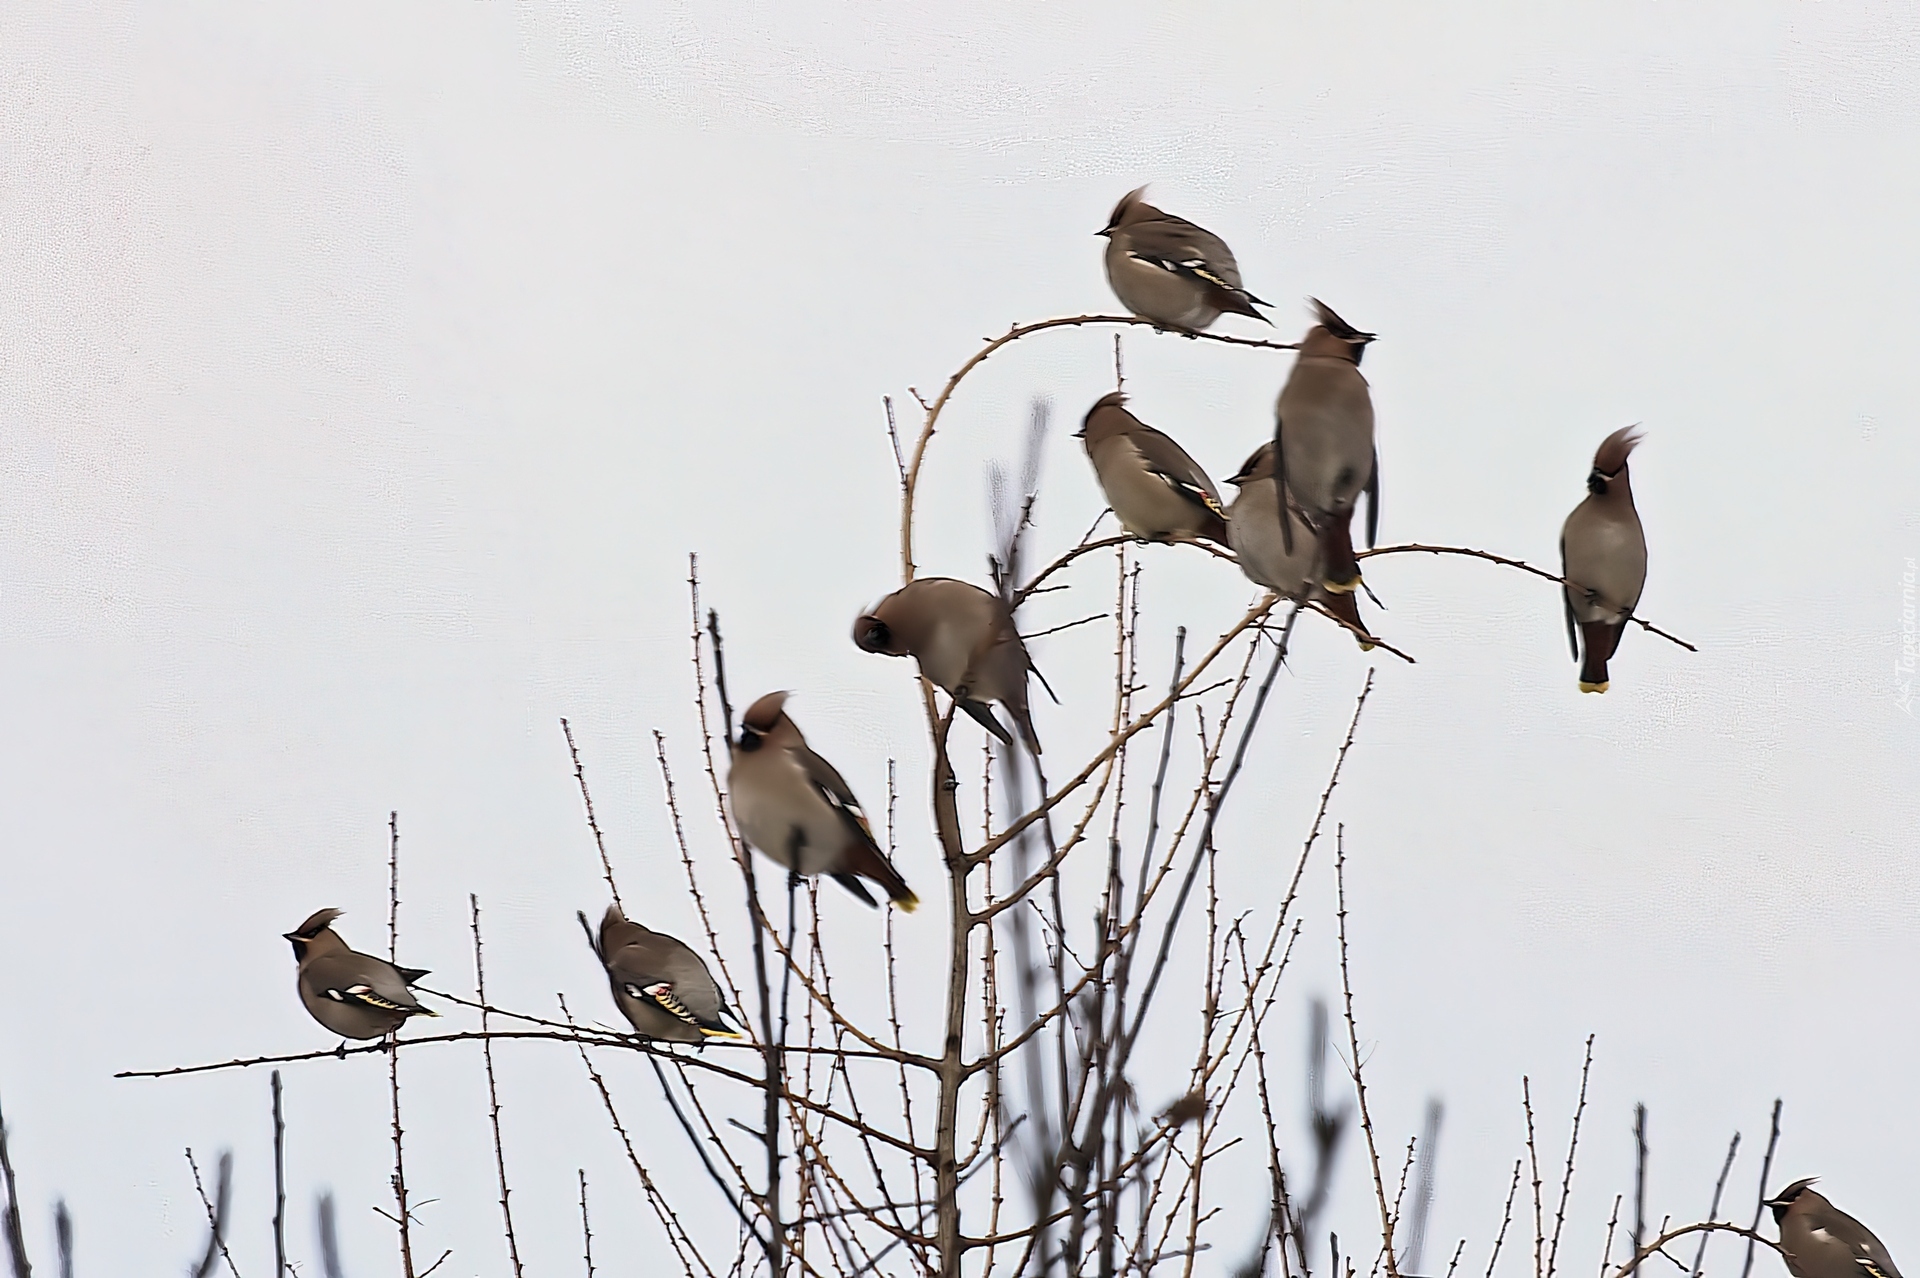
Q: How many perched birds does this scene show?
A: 10